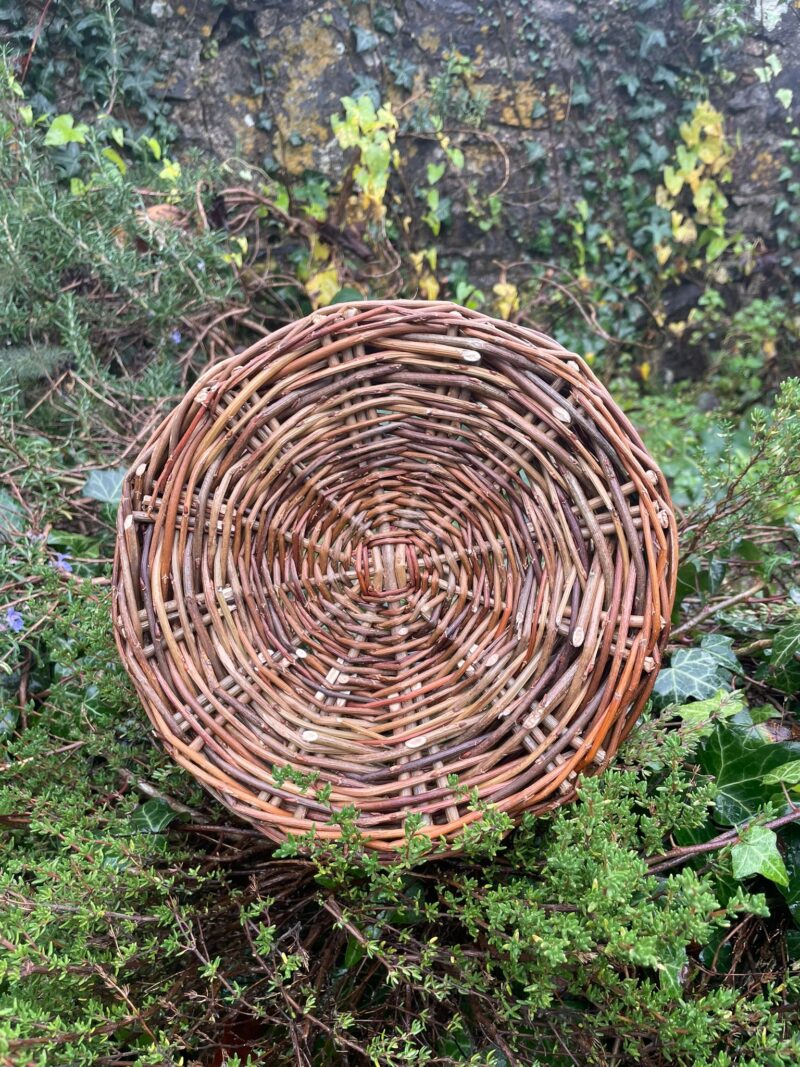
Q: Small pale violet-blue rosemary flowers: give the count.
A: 3